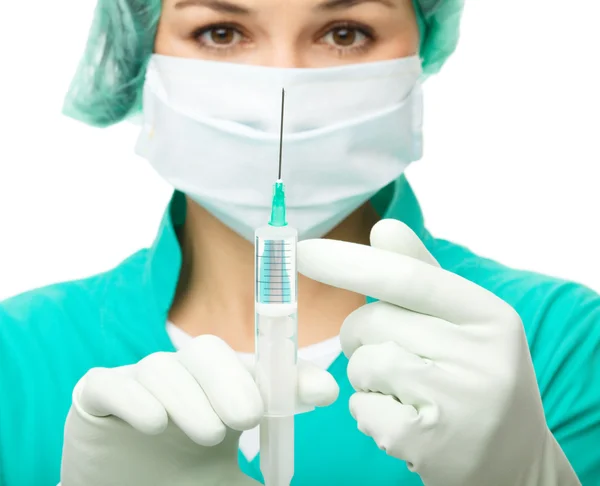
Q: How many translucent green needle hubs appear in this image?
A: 1